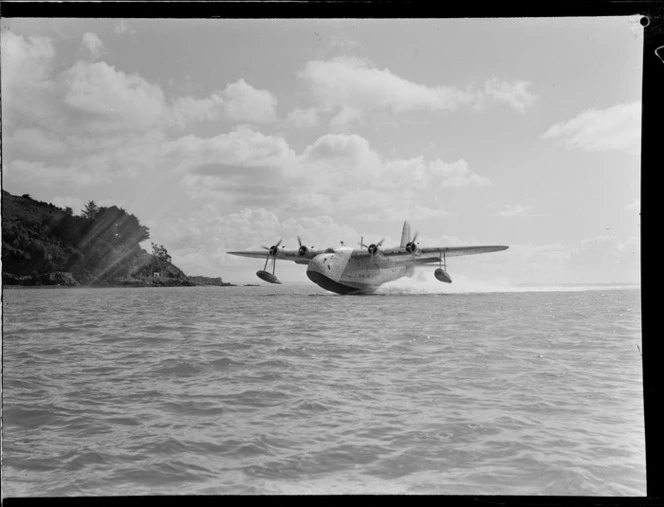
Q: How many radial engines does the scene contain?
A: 4